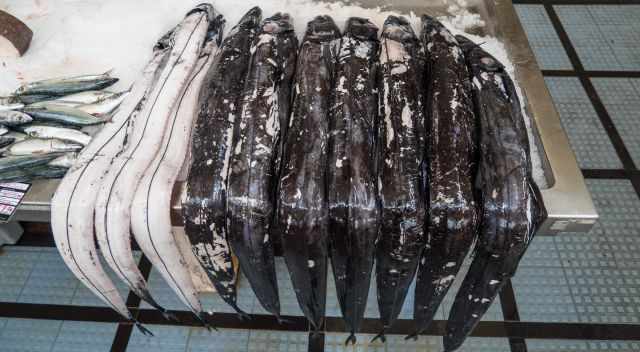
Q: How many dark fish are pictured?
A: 7